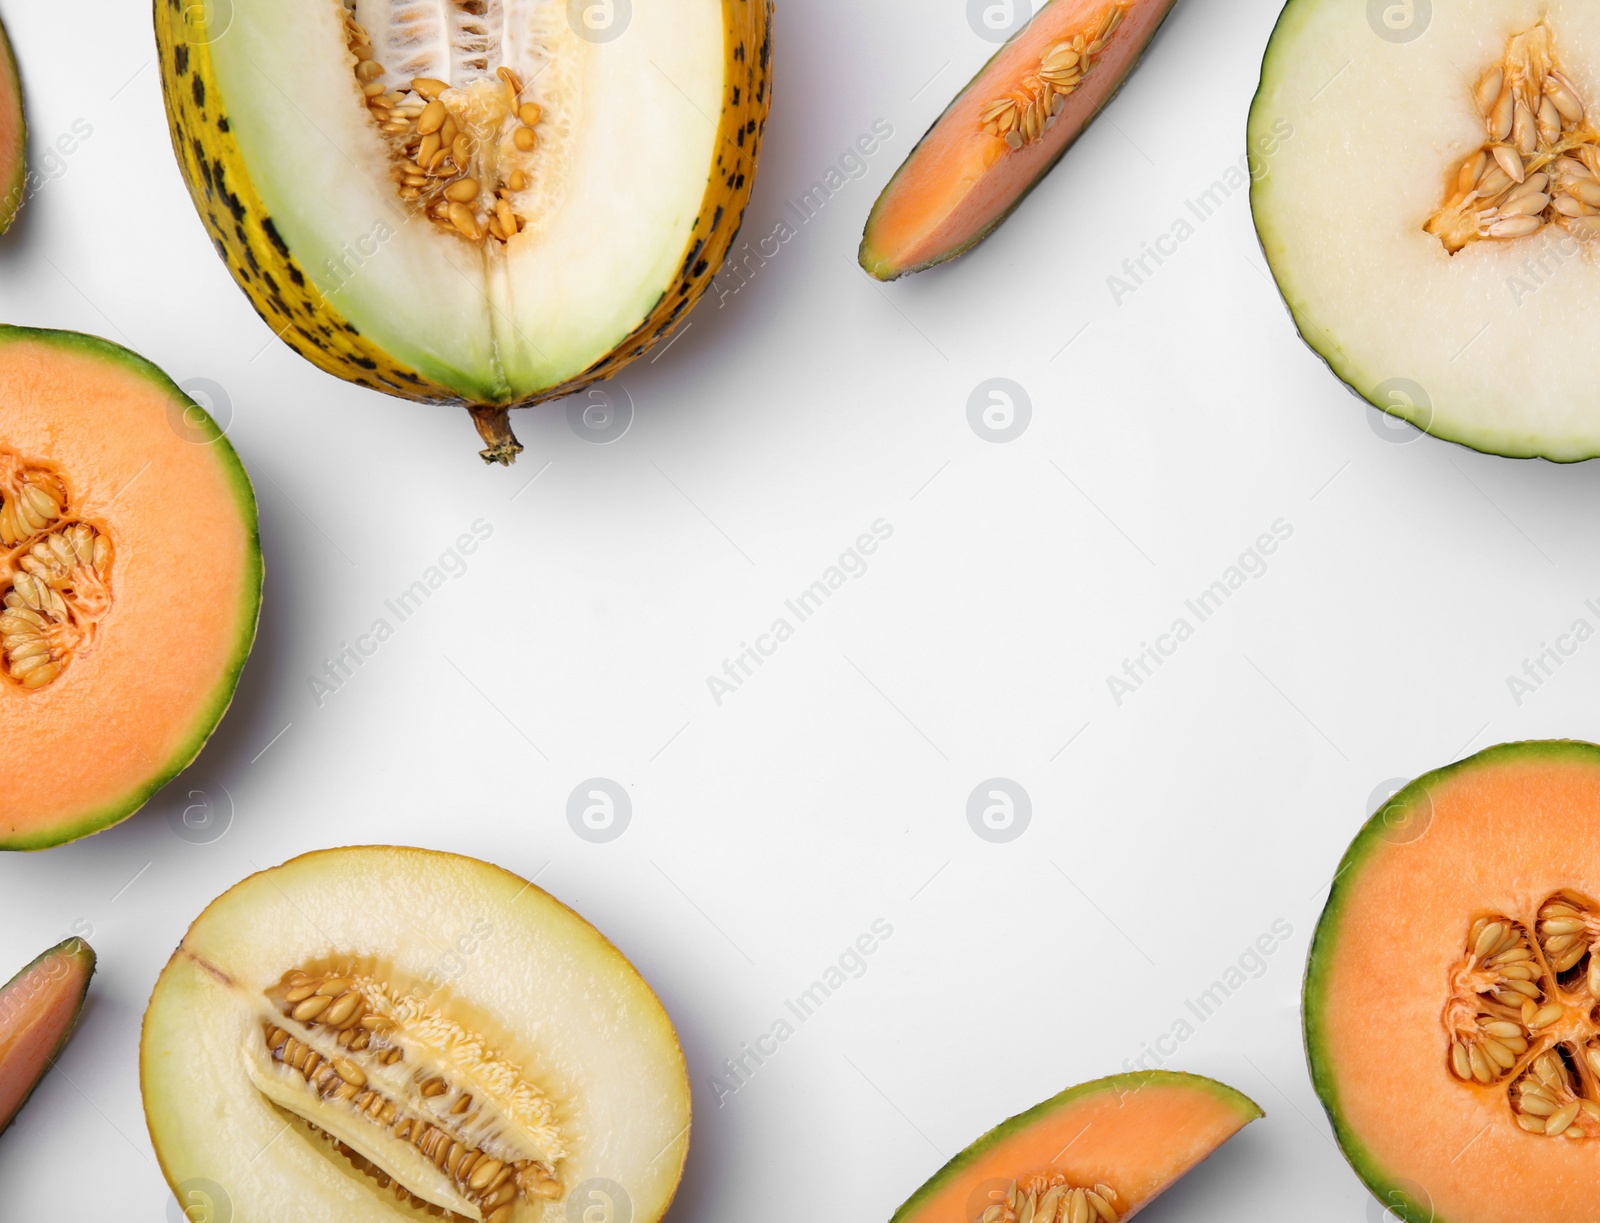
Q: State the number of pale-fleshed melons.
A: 3